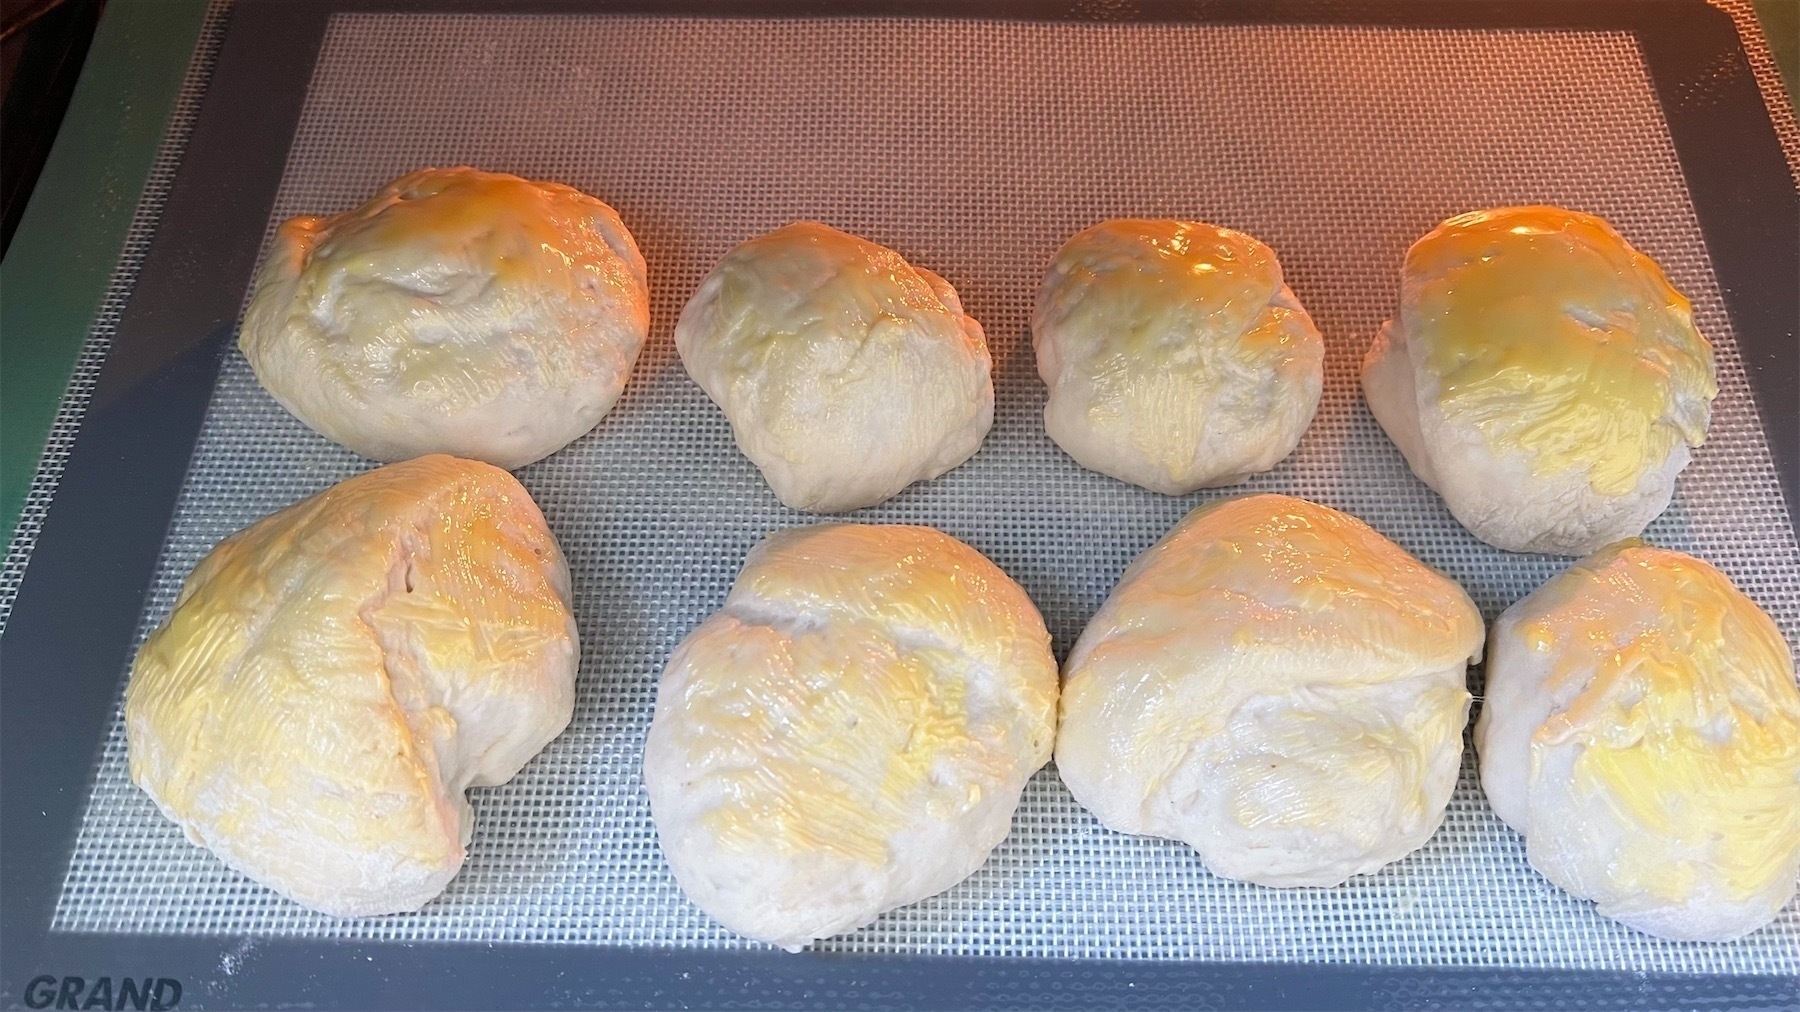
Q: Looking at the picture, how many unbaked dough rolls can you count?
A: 8